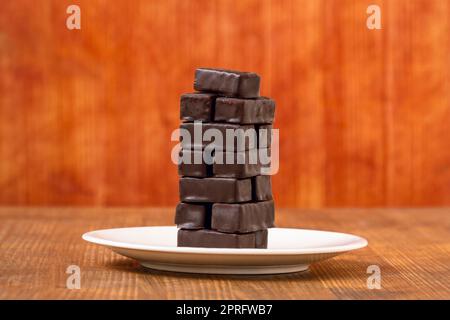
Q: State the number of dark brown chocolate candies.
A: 13